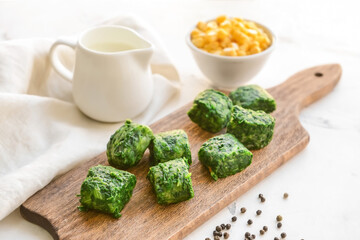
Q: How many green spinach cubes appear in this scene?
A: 8